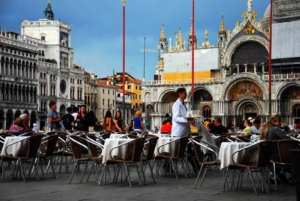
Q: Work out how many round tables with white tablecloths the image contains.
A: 4